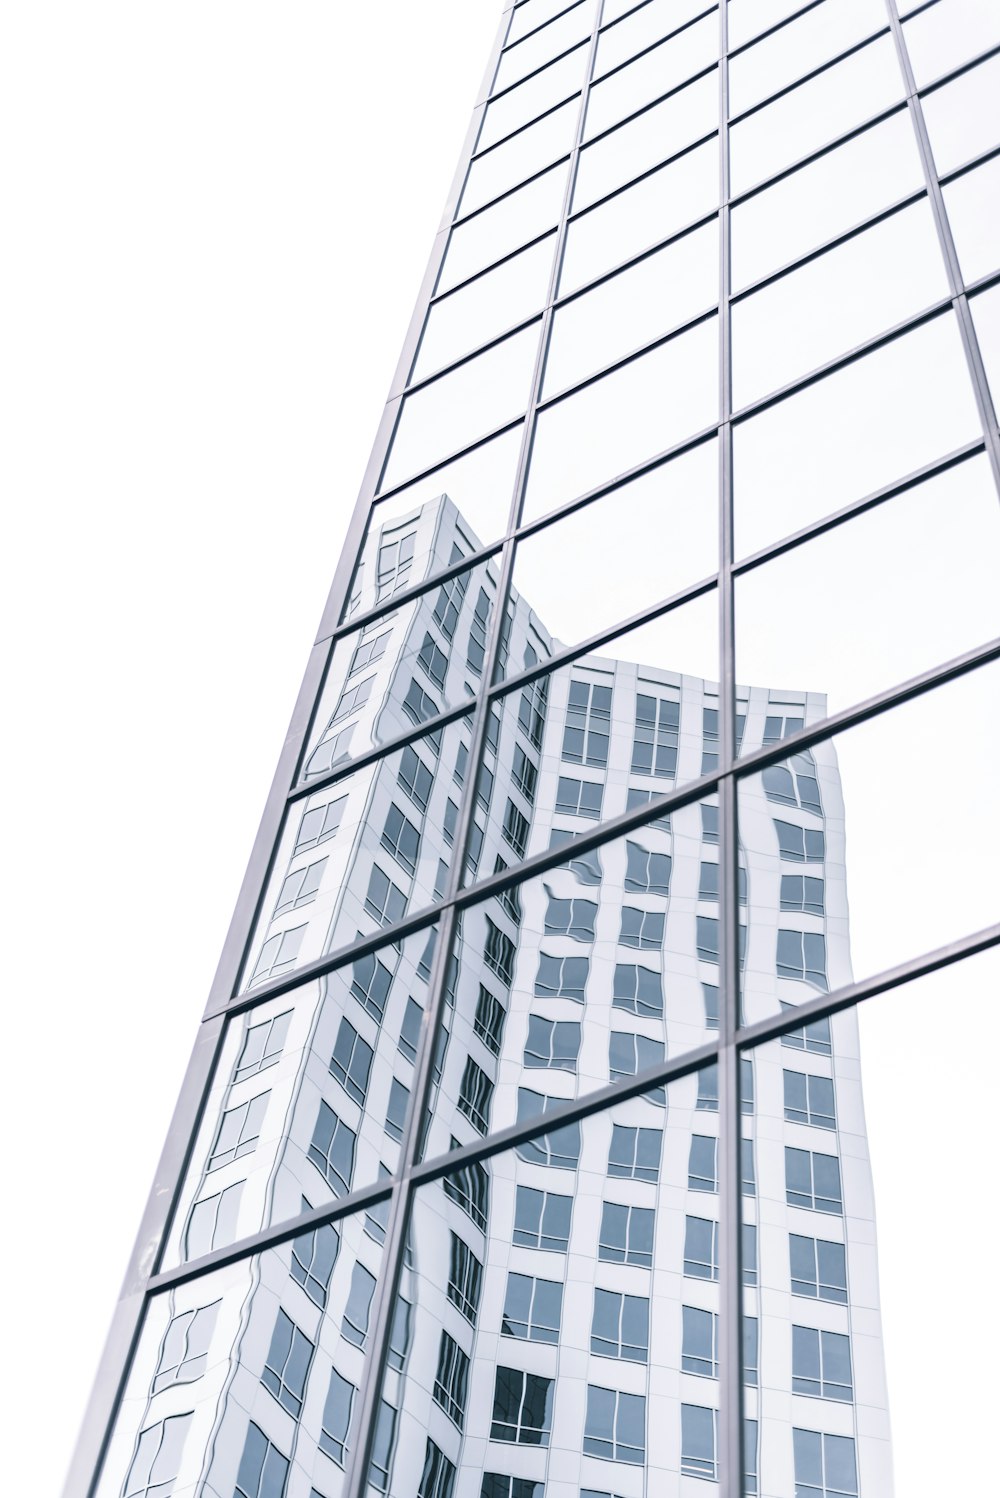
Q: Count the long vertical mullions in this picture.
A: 4